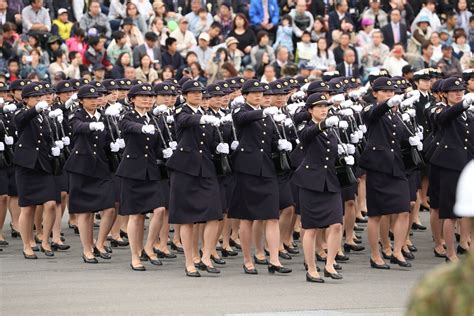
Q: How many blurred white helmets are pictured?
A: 1